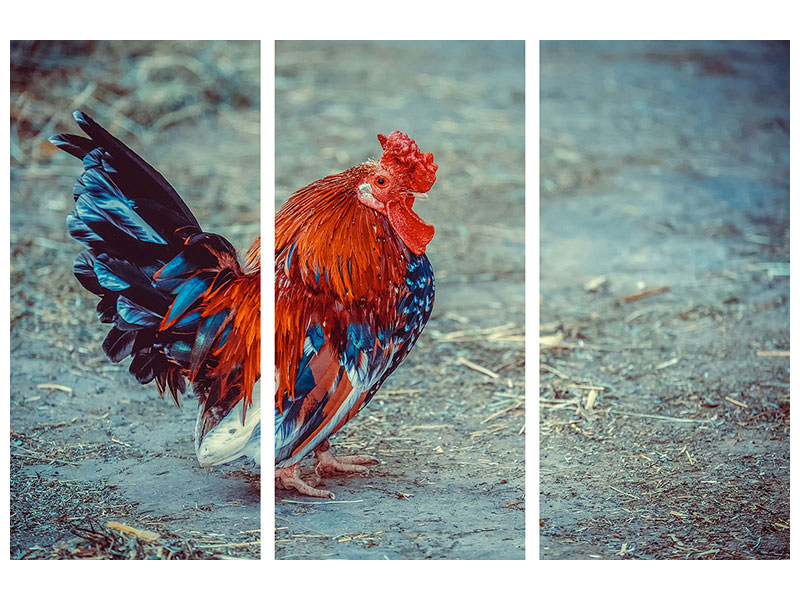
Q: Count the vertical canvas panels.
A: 3